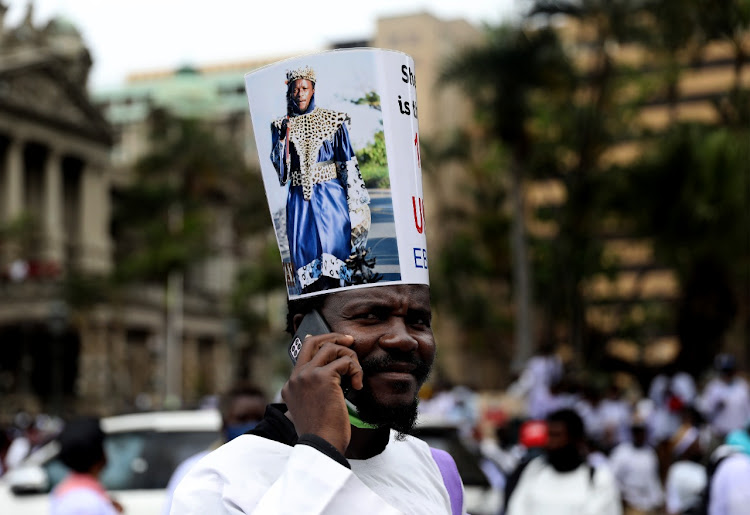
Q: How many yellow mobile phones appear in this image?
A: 0